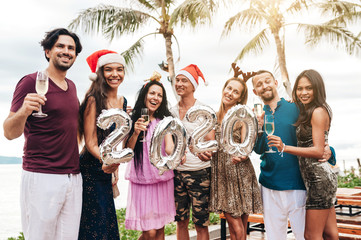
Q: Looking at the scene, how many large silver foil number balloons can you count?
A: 4